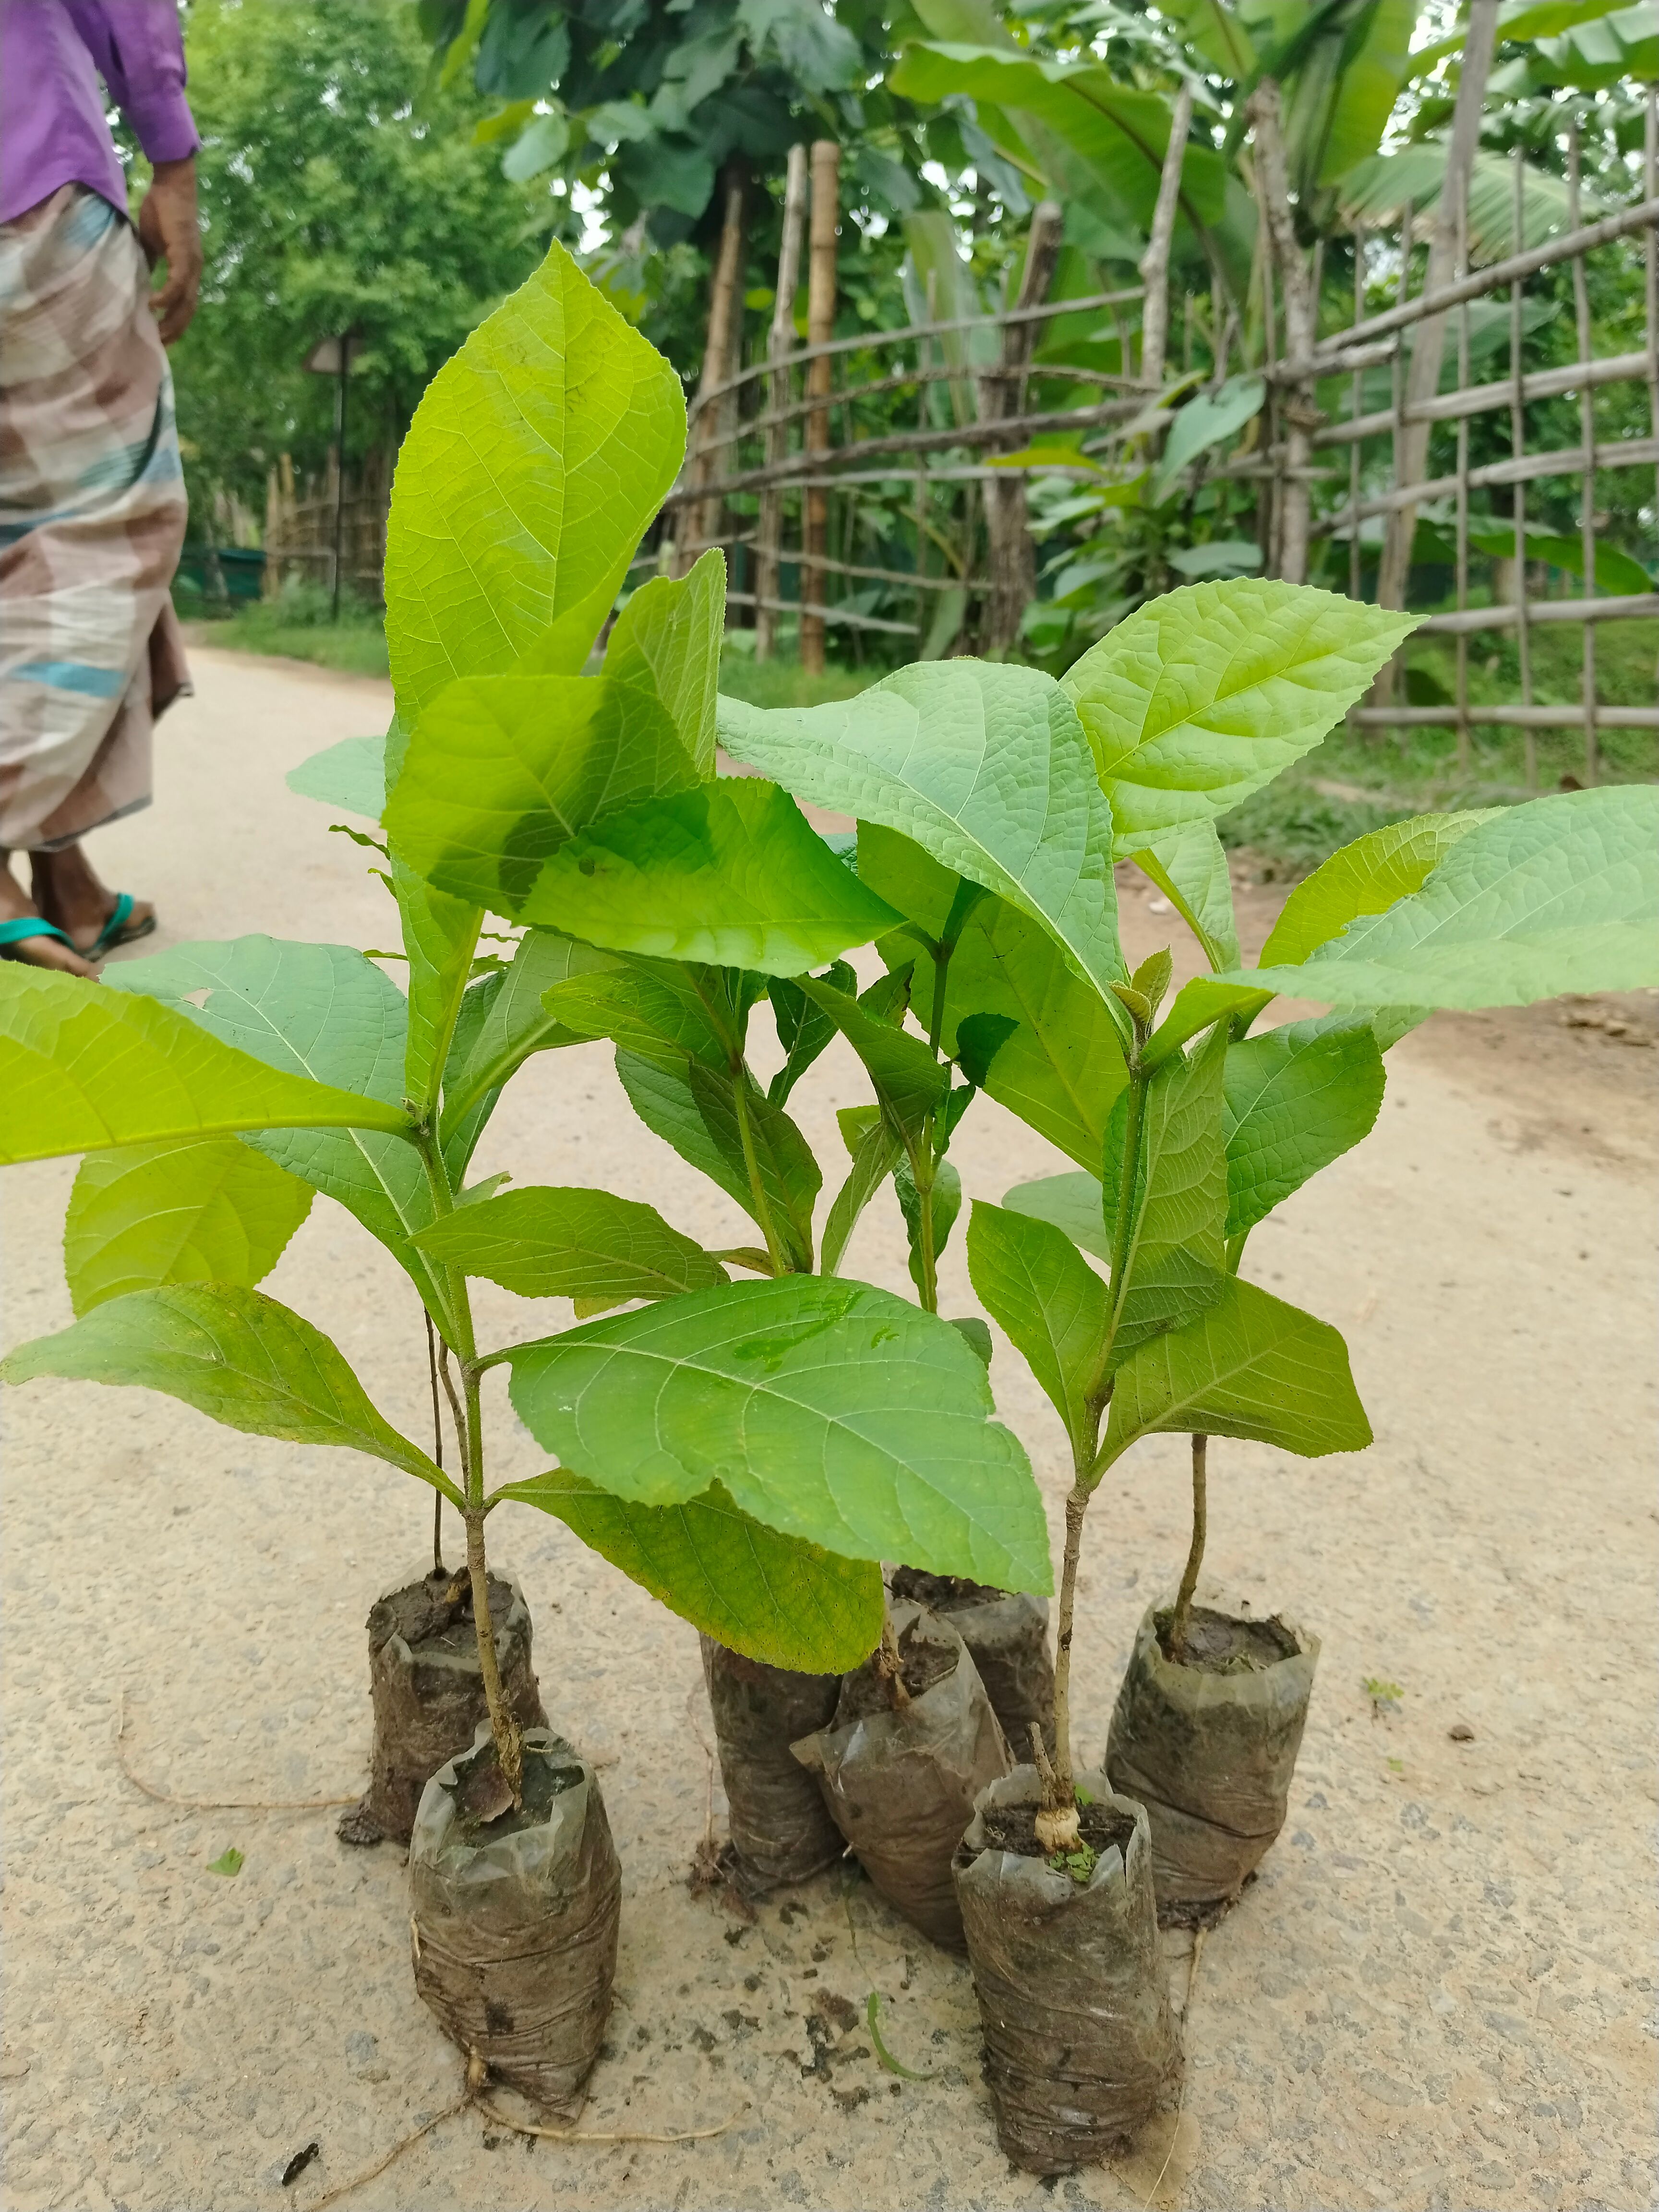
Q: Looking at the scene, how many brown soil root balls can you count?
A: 7